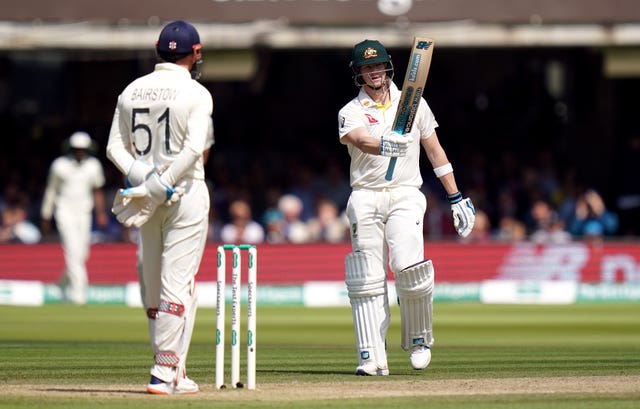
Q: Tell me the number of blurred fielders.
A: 1